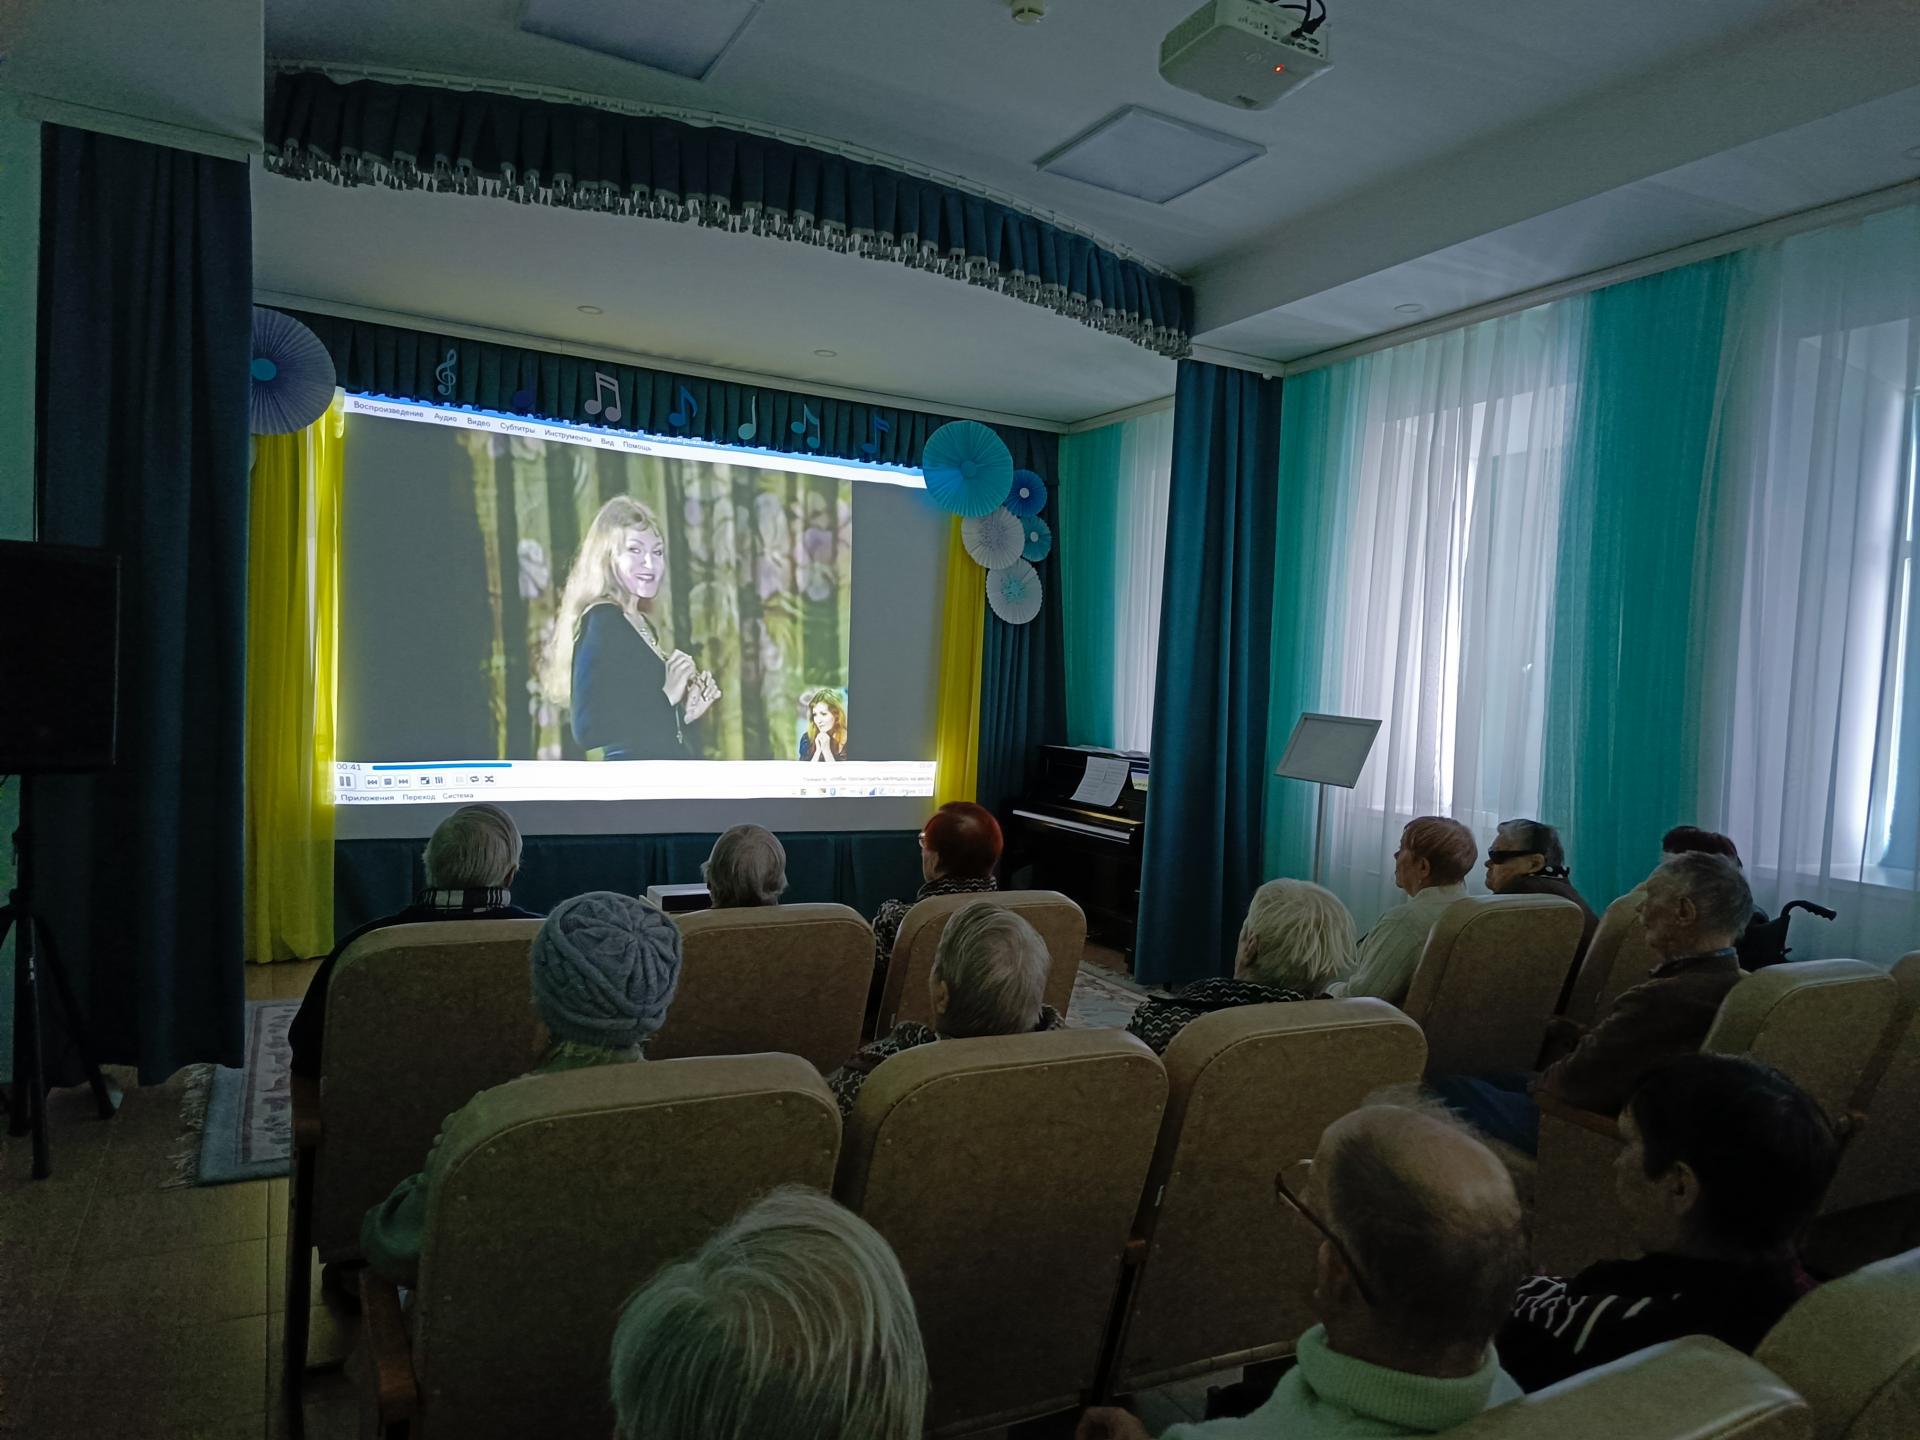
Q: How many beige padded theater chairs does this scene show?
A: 12